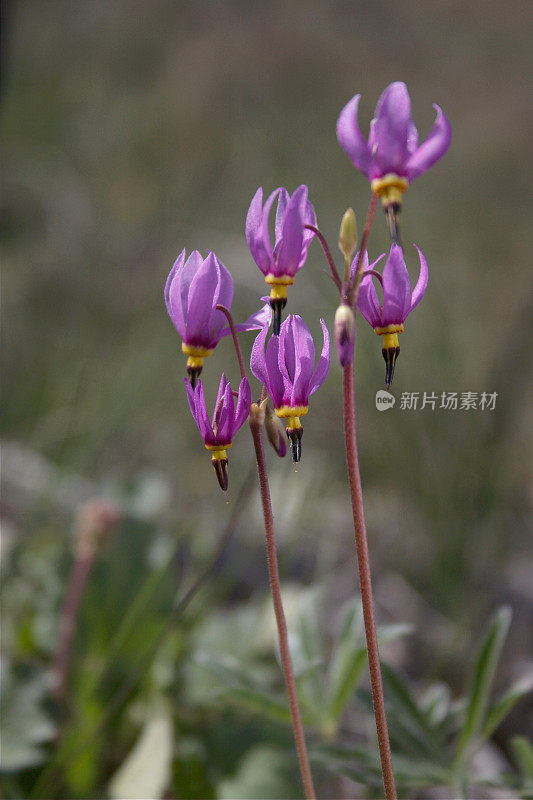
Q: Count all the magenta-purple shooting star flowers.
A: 6